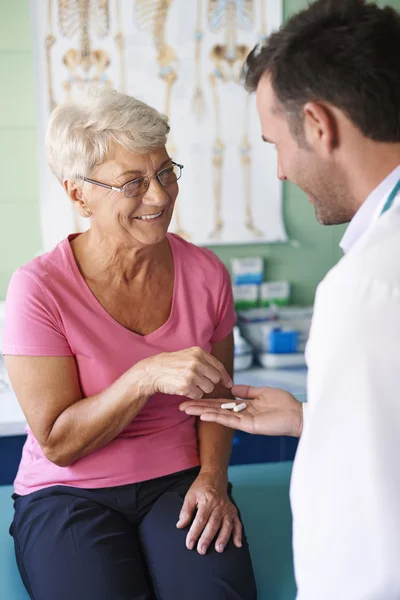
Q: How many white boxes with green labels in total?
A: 2